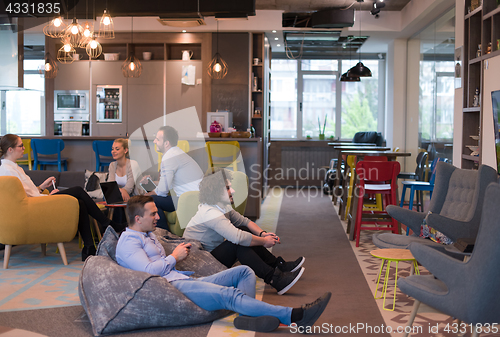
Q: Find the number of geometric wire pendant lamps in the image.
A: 9